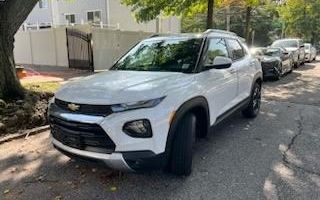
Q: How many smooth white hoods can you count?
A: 1